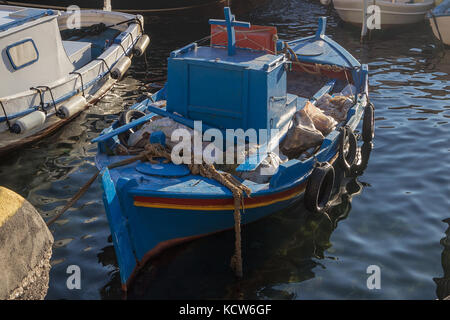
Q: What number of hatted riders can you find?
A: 0